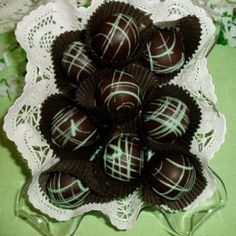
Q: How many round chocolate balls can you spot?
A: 9